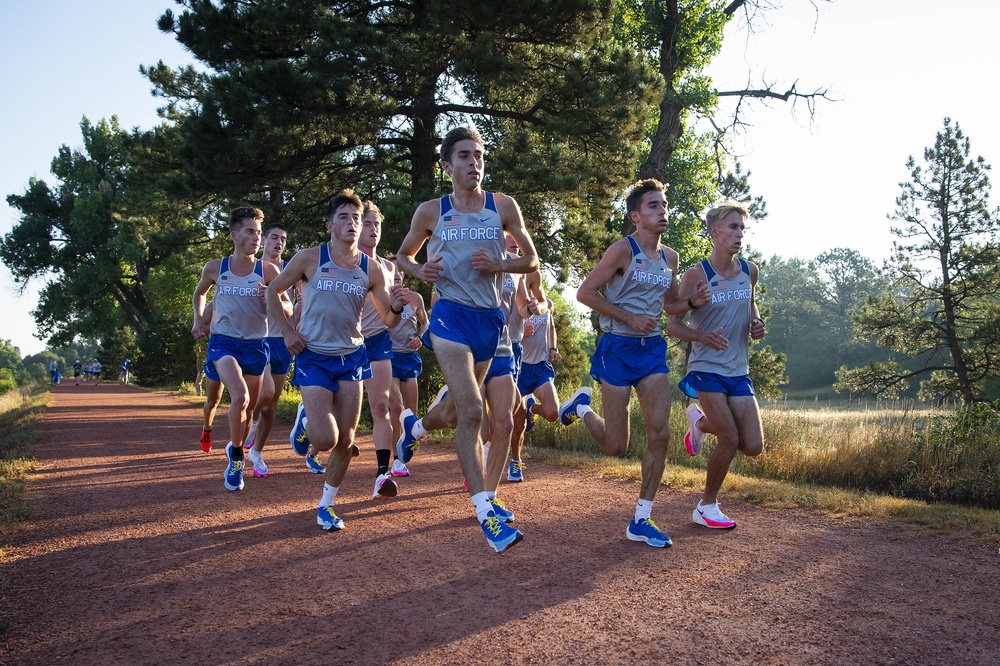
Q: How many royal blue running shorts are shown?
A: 12